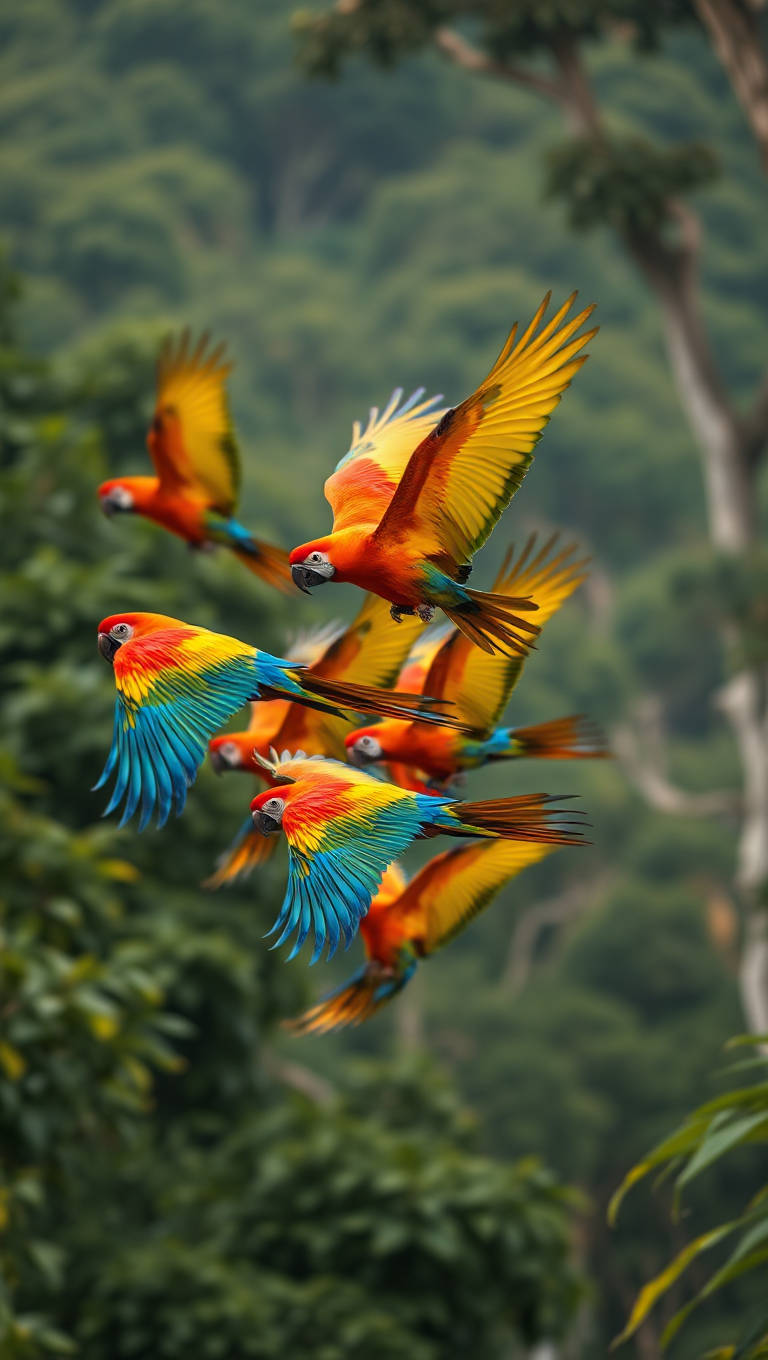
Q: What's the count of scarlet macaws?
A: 7